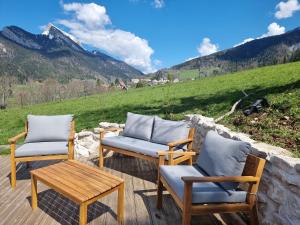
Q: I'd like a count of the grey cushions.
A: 7